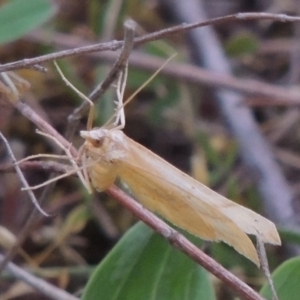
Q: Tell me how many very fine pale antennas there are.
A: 2